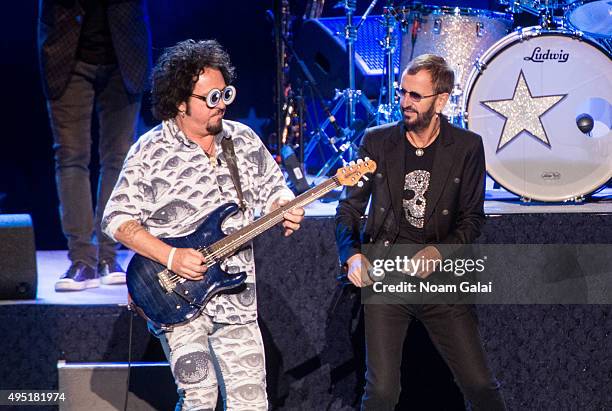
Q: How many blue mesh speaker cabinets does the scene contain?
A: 1